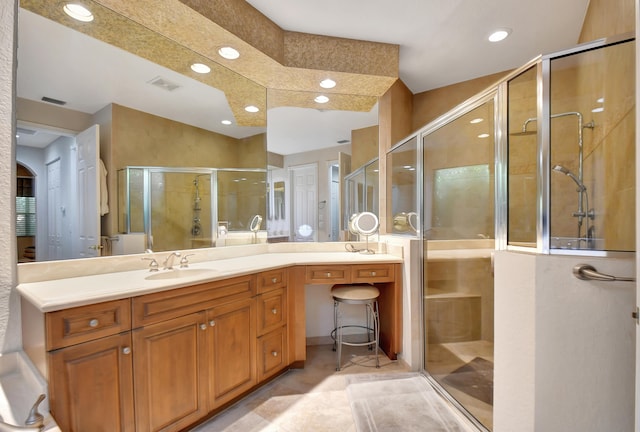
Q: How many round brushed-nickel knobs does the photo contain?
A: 9